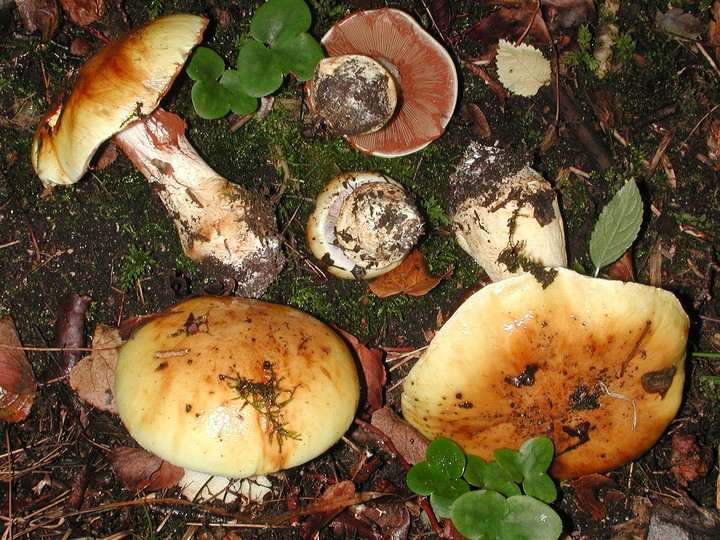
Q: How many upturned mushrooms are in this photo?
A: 2